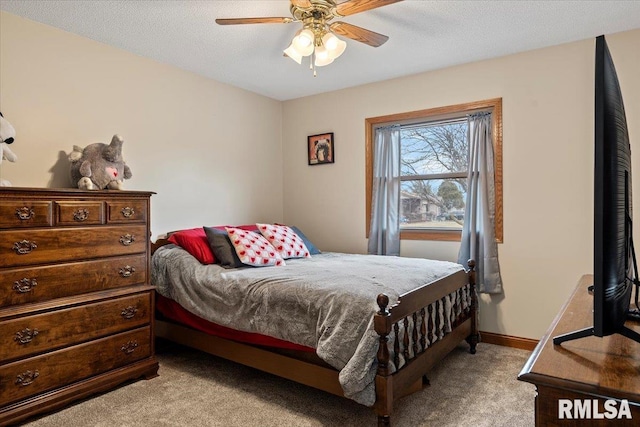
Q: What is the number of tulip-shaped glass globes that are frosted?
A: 4